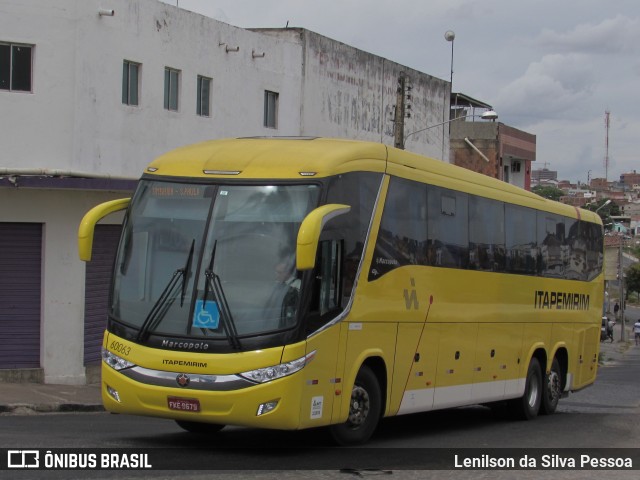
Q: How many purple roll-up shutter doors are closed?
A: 2